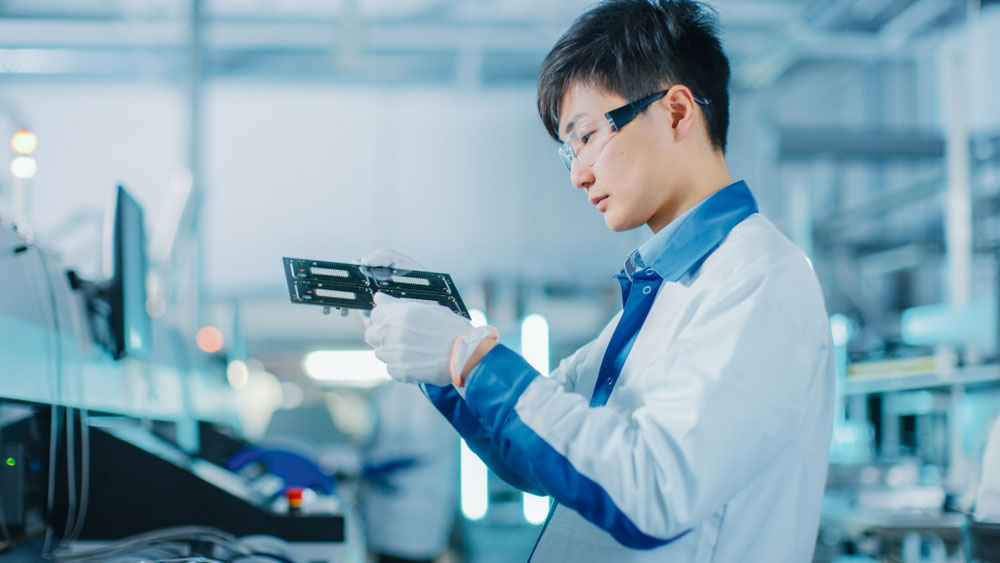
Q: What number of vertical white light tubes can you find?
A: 2